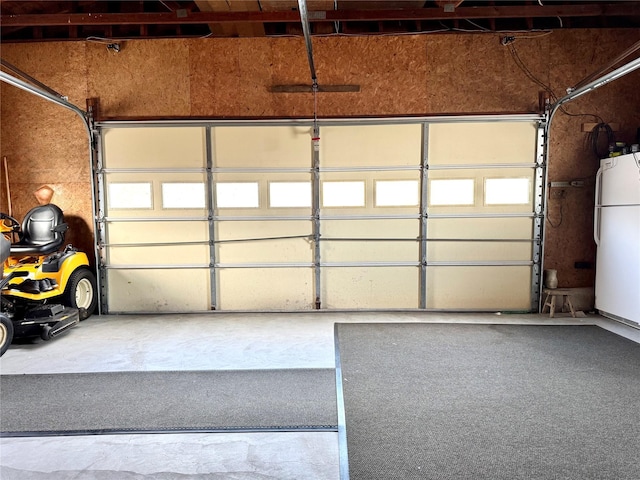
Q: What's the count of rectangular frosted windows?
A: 8